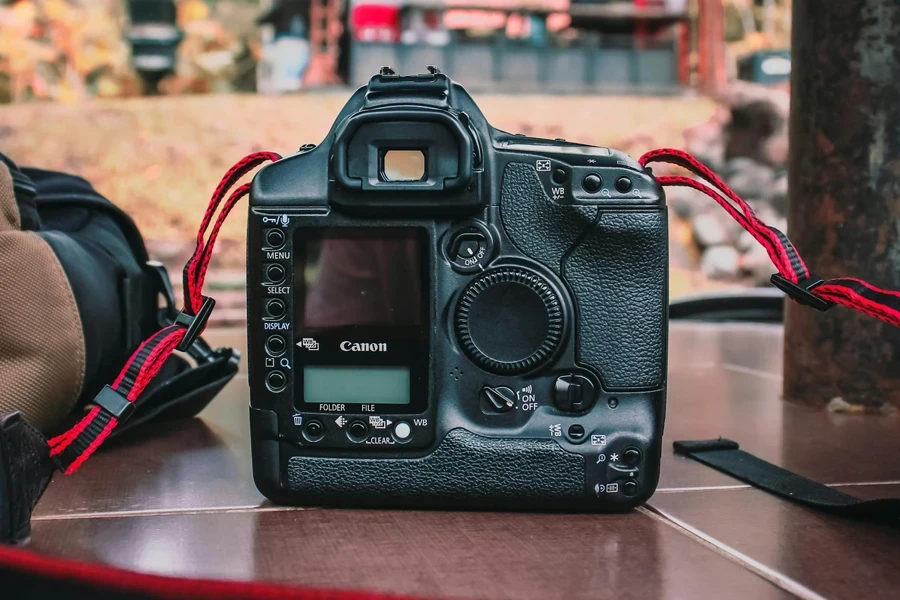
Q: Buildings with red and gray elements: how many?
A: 1